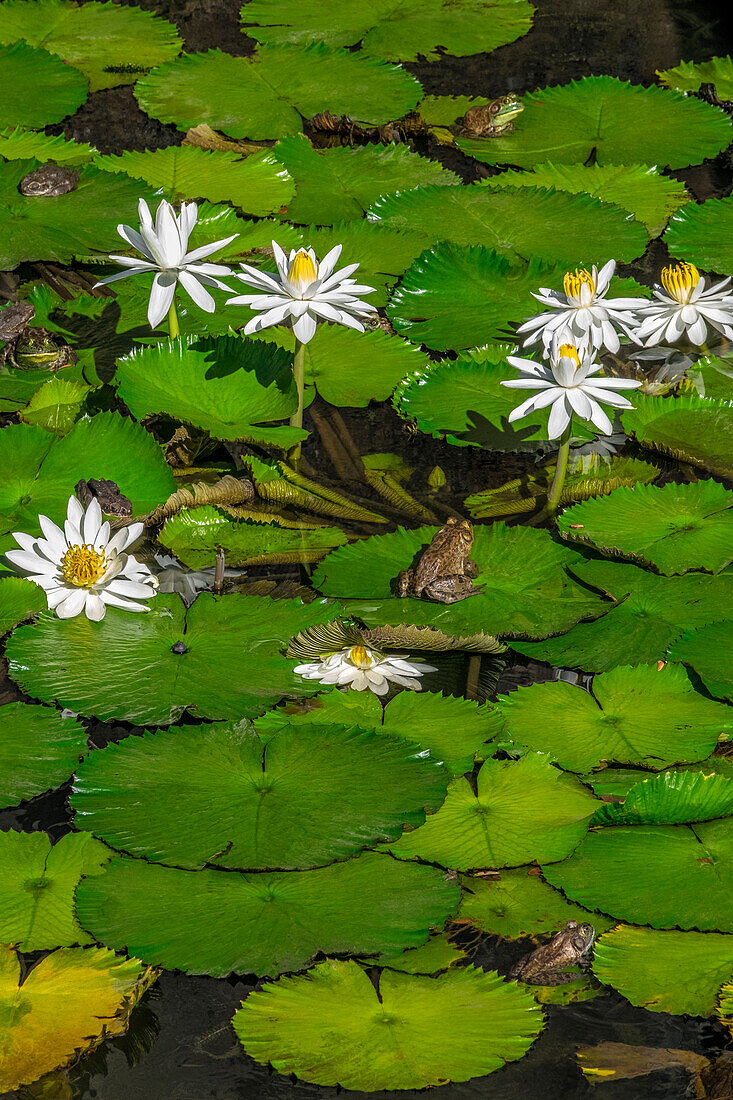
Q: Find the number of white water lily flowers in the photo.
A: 7